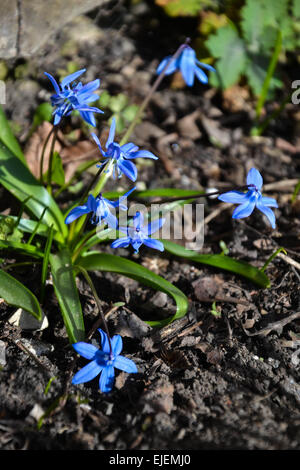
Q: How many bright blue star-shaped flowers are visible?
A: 7